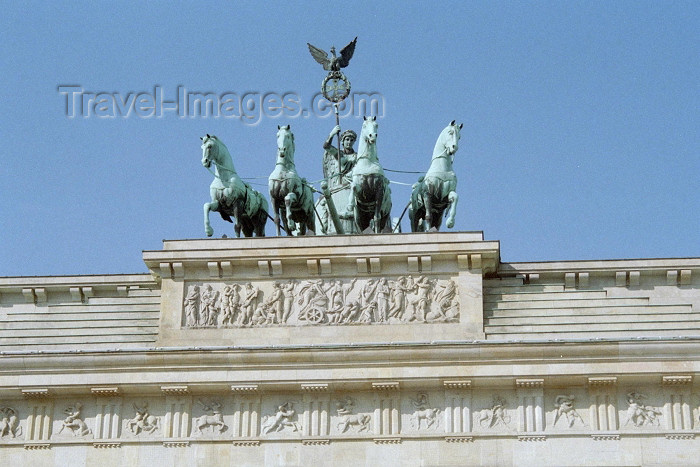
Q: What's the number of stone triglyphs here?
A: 10